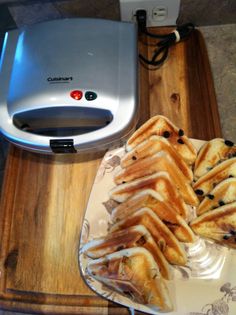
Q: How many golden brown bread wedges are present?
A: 12